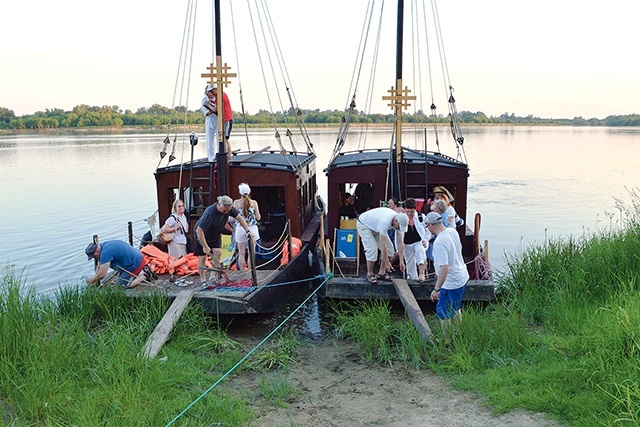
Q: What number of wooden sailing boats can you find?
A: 2